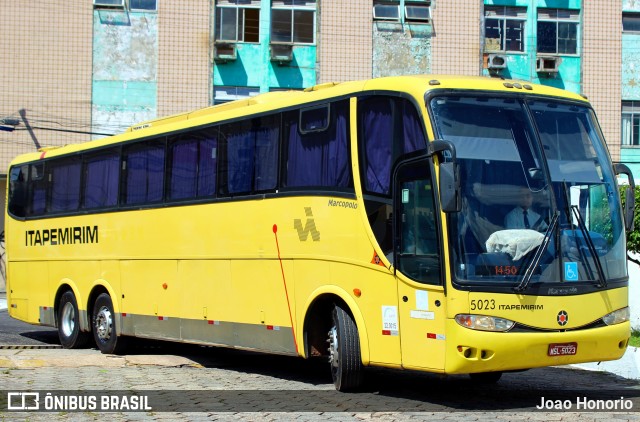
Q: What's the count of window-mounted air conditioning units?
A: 4